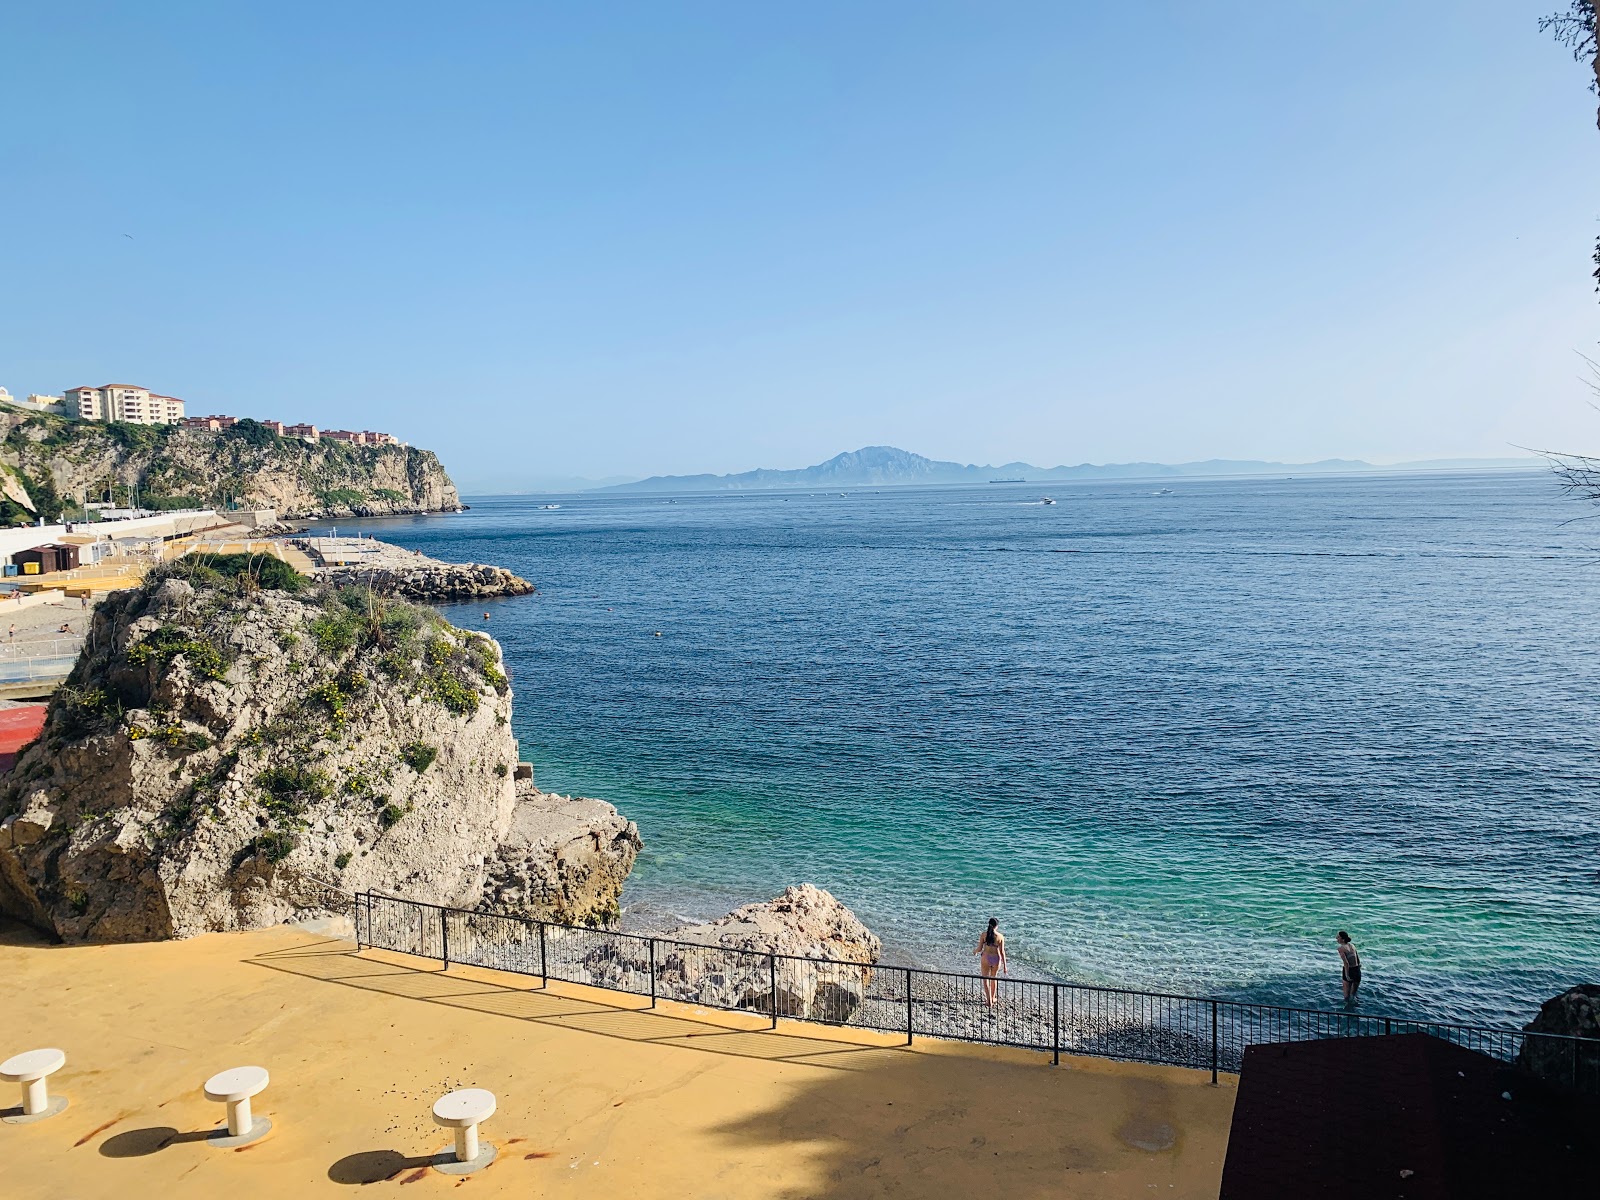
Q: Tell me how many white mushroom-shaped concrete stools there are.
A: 3